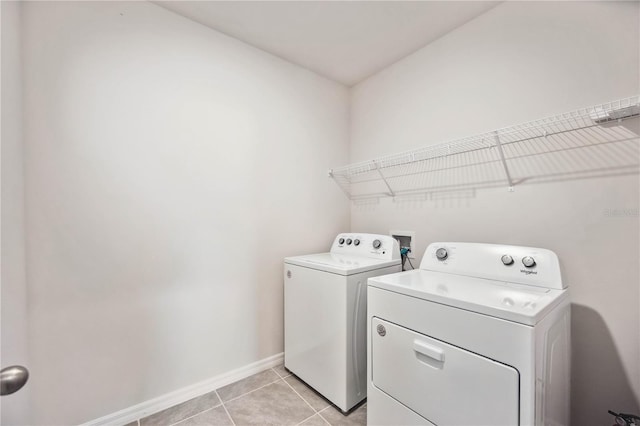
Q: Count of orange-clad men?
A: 0